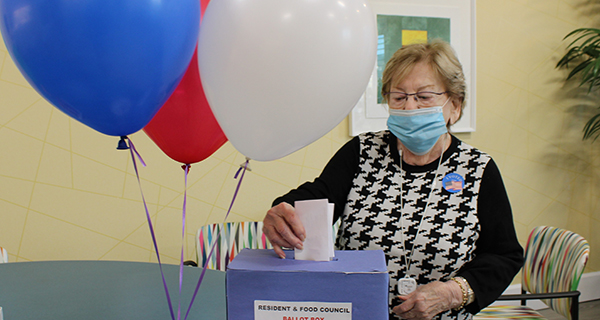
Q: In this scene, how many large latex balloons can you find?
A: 3